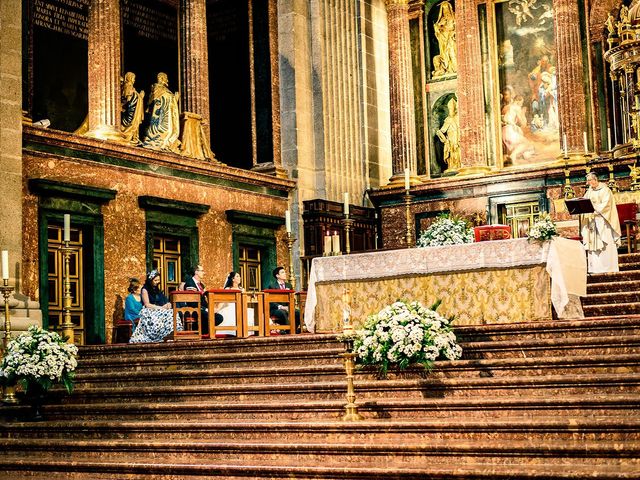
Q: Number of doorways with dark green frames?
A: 3